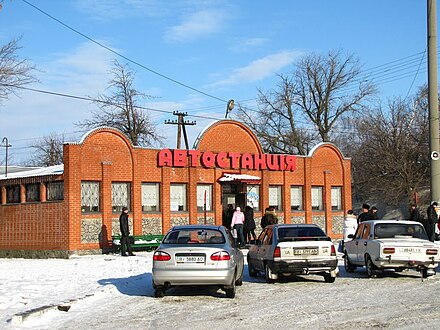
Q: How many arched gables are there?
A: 3